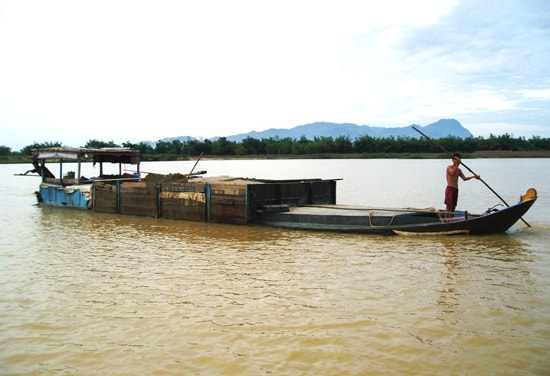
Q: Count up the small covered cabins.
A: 1